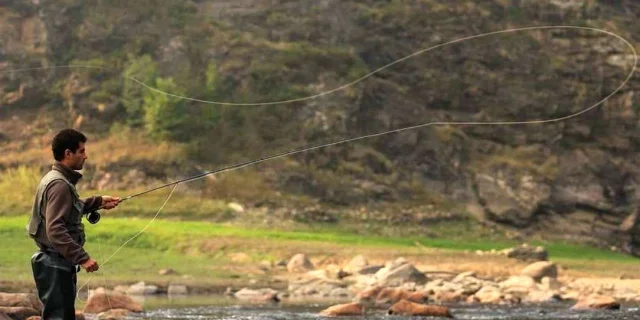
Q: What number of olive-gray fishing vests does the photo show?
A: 1